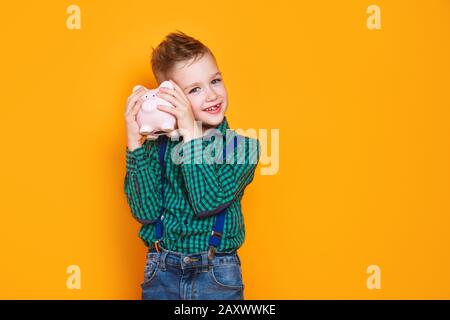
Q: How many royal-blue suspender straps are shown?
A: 2